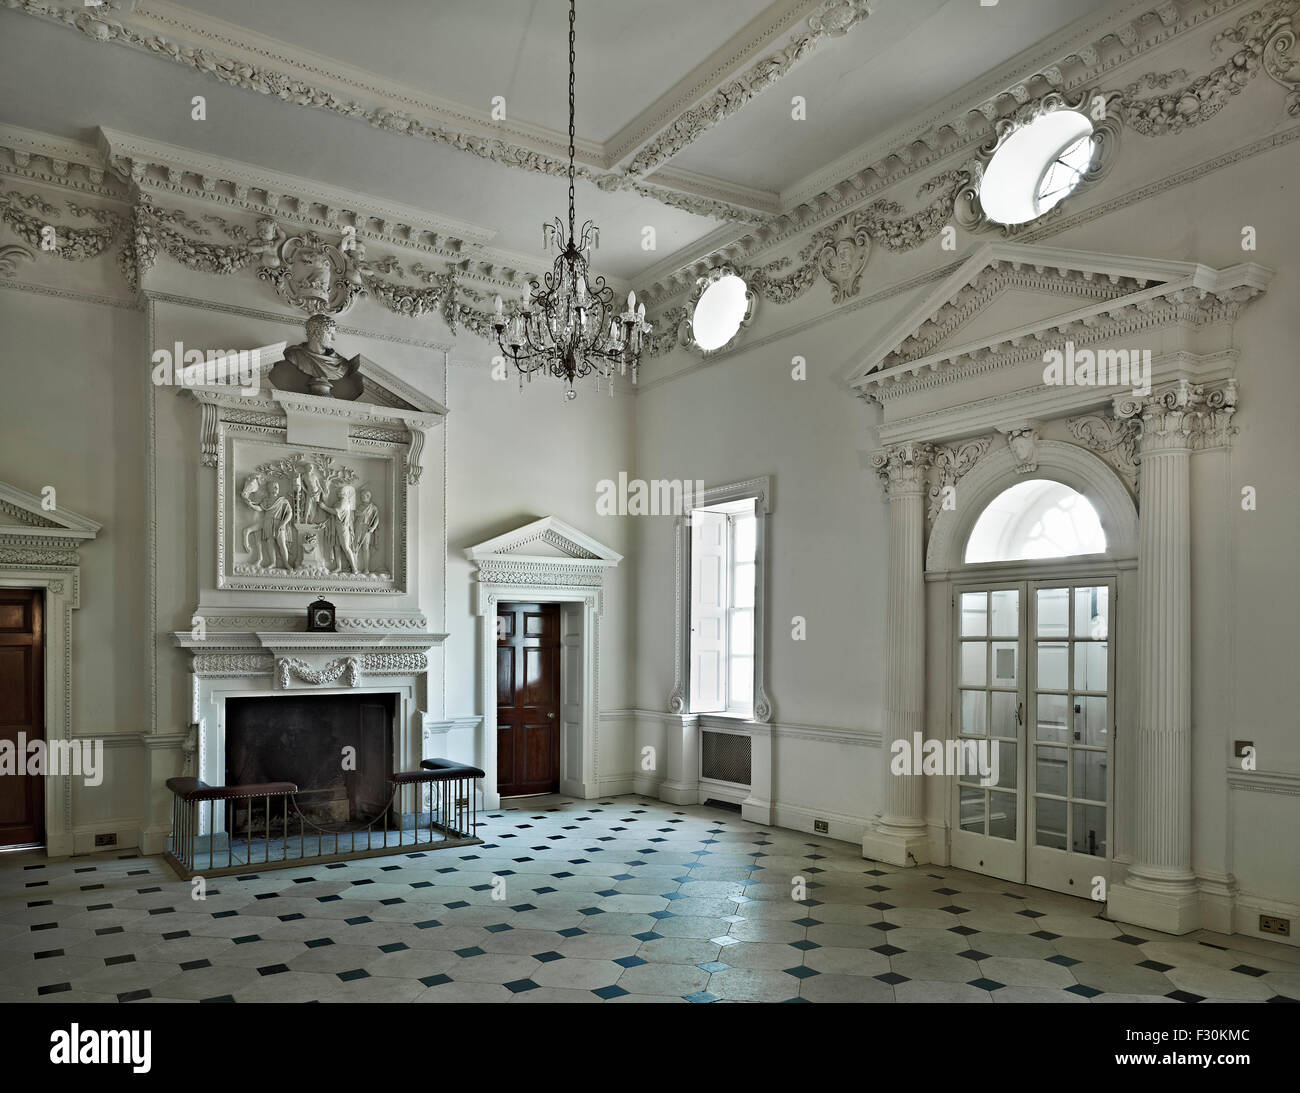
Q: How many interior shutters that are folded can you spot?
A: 1